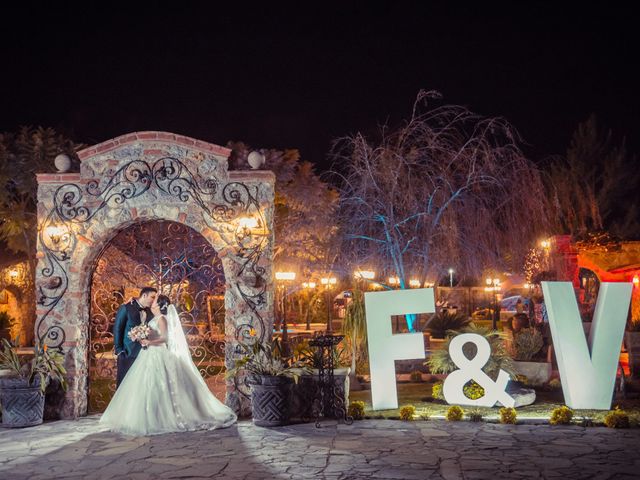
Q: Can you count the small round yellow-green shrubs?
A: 6